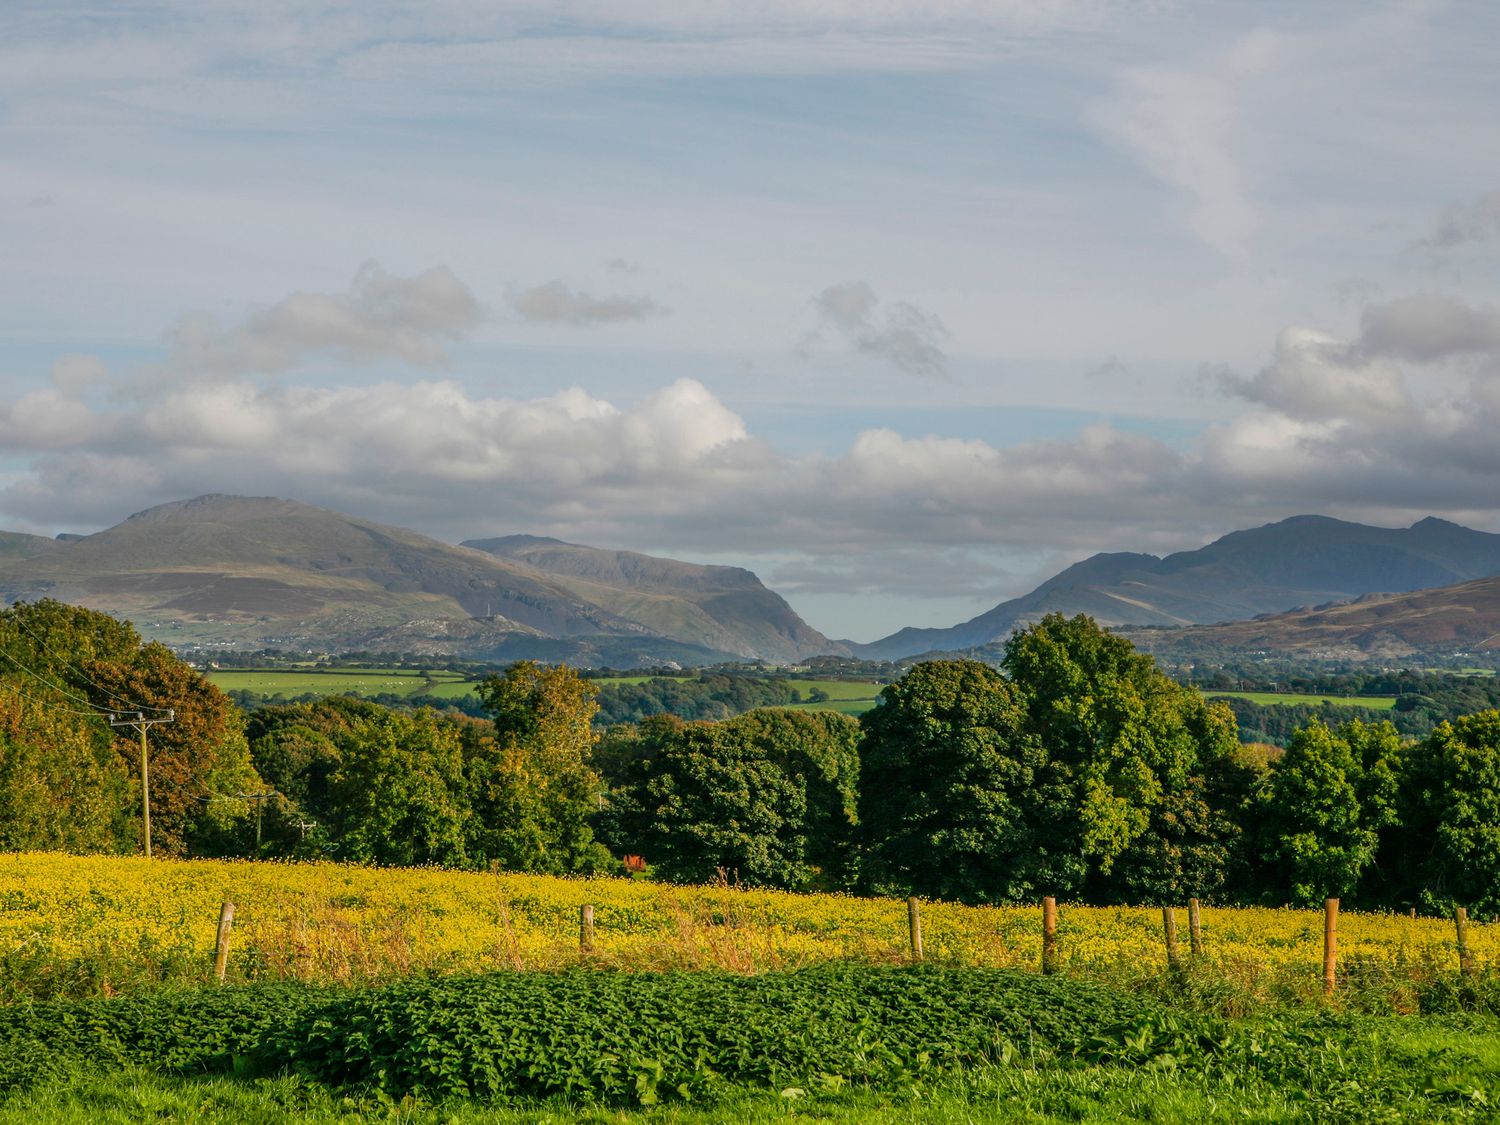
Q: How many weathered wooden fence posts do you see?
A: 8